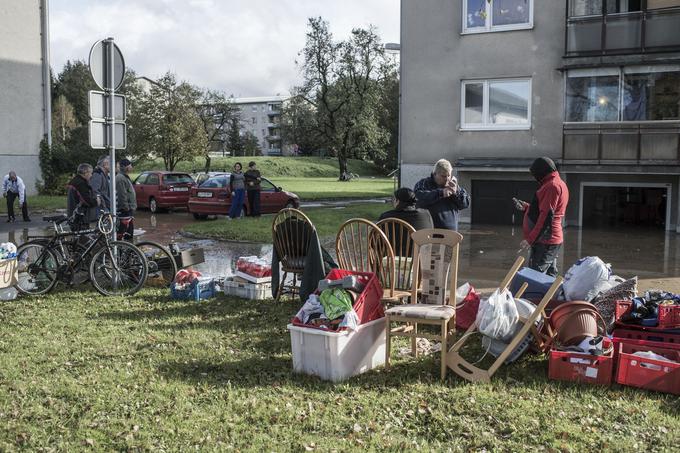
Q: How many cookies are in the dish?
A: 0